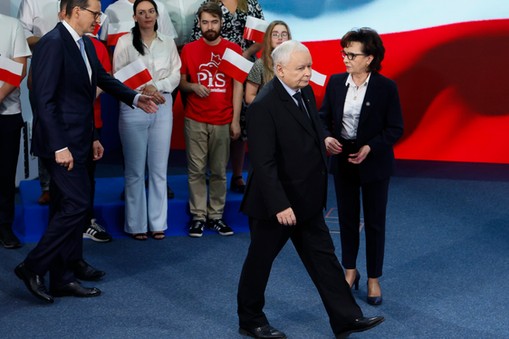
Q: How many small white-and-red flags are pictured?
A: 7